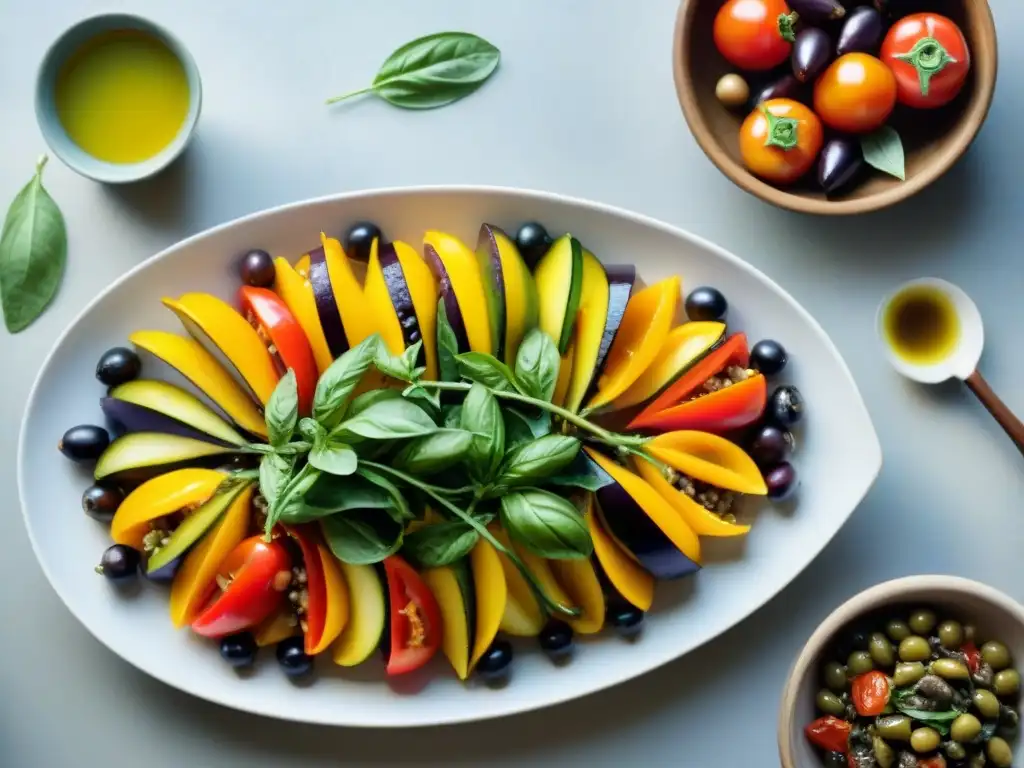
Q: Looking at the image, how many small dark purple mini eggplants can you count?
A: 5